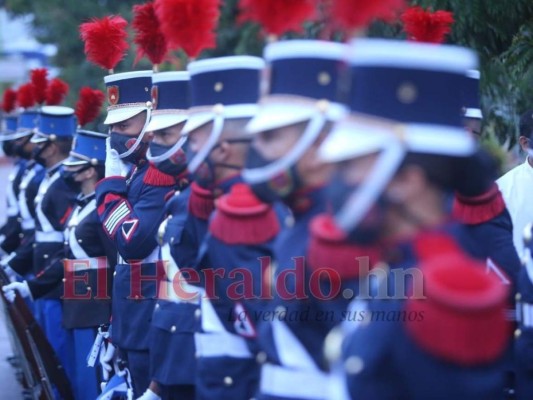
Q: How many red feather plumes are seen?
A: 11